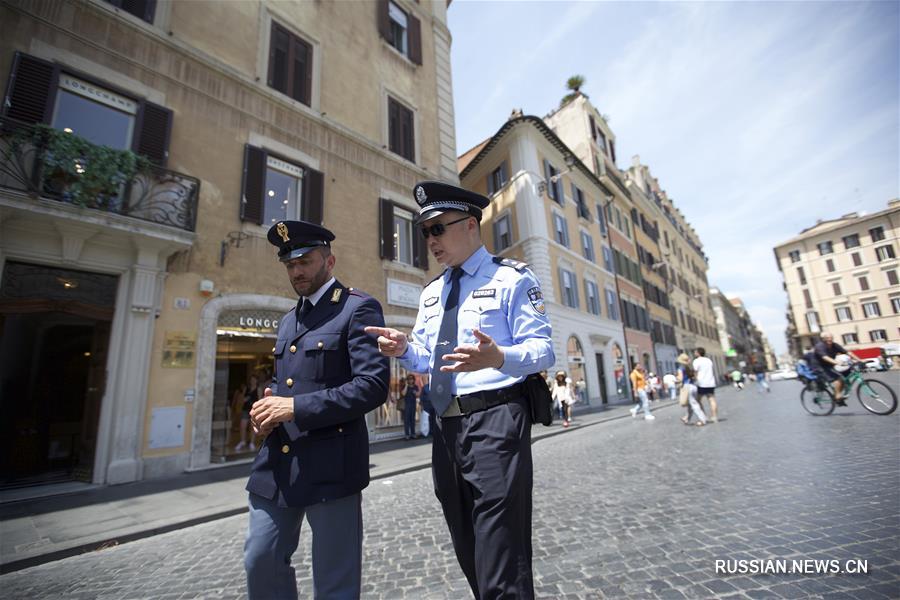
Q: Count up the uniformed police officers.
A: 2